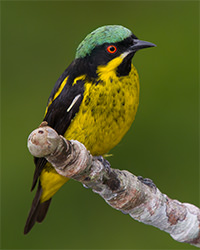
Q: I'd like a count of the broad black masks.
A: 1